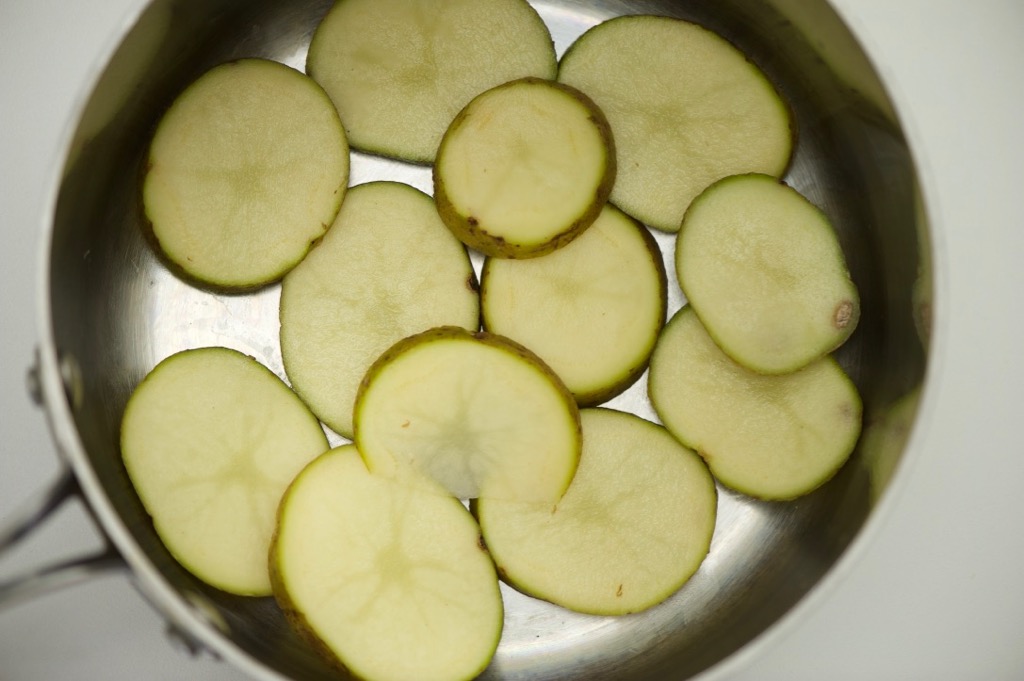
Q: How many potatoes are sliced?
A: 12